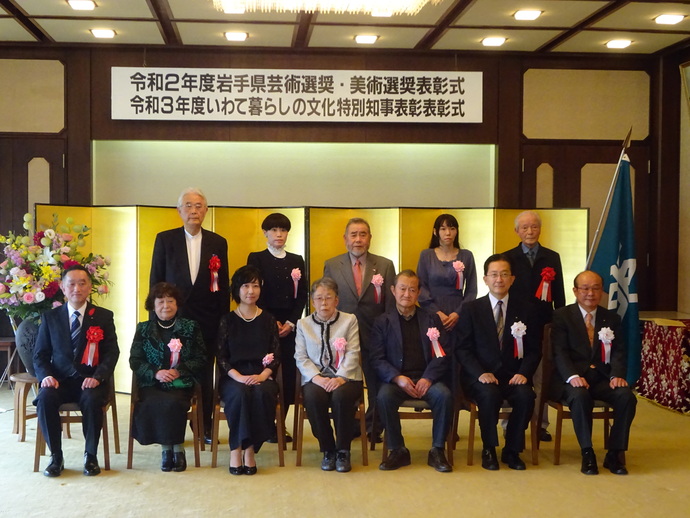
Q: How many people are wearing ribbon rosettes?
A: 12